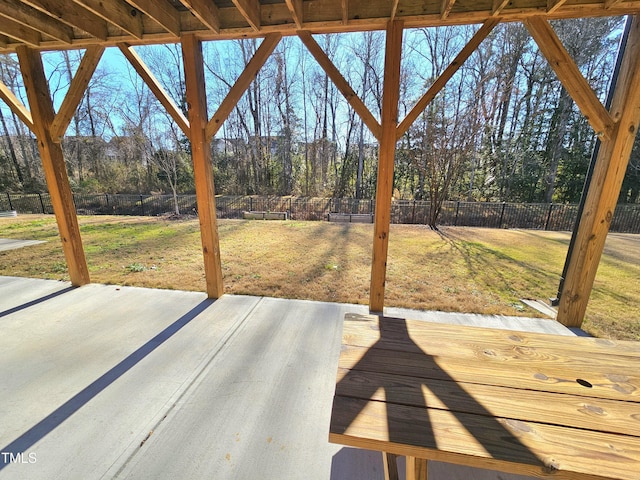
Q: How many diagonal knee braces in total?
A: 7